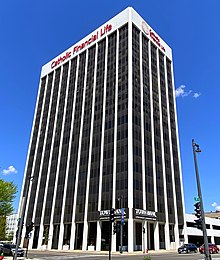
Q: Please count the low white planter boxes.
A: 3